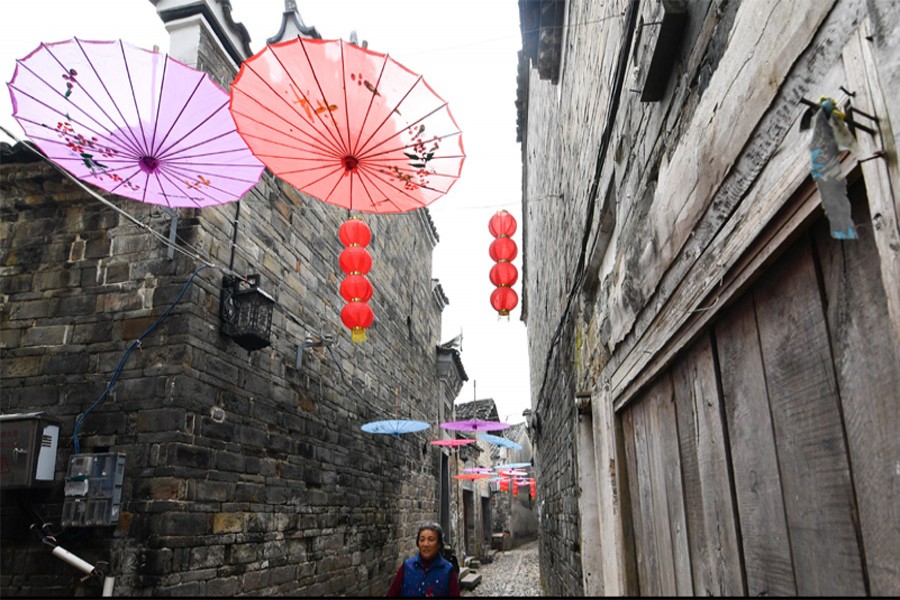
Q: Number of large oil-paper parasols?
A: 2